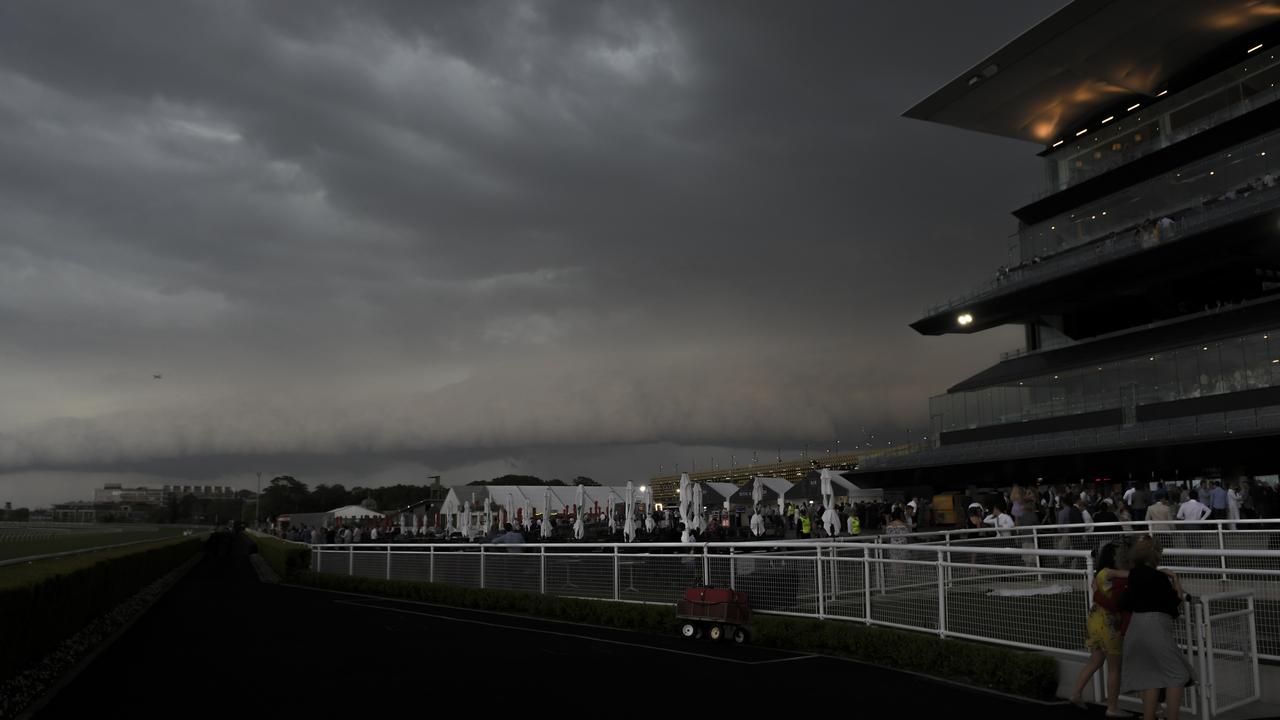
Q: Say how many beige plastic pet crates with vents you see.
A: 0